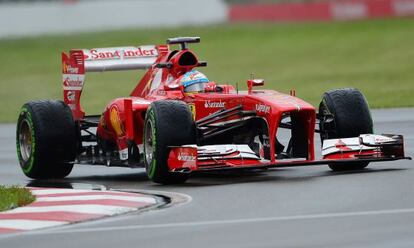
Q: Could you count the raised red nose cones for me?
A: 1